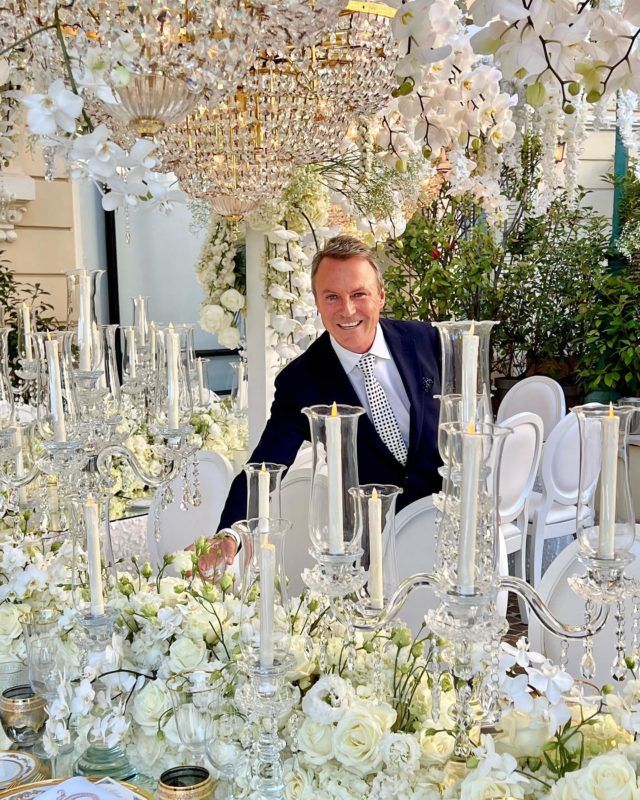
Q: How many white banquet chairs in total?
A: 7